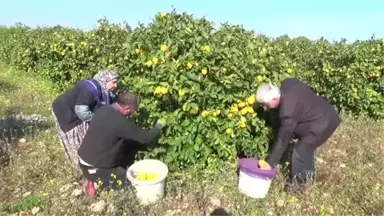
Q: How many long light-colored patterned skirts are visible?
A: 1